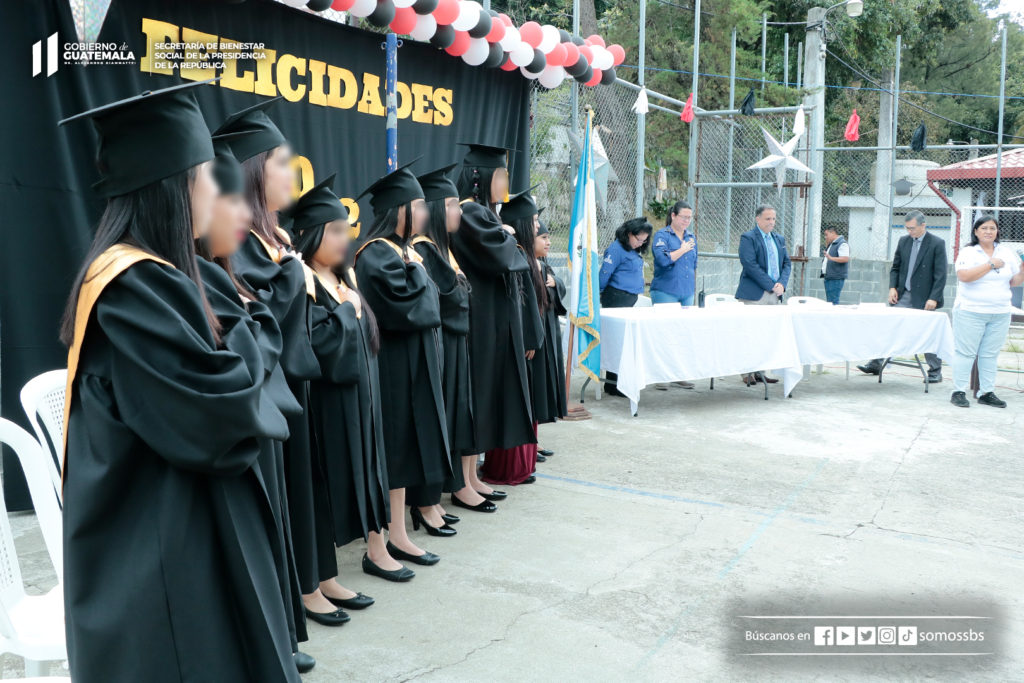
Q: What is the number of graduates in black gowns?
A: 9